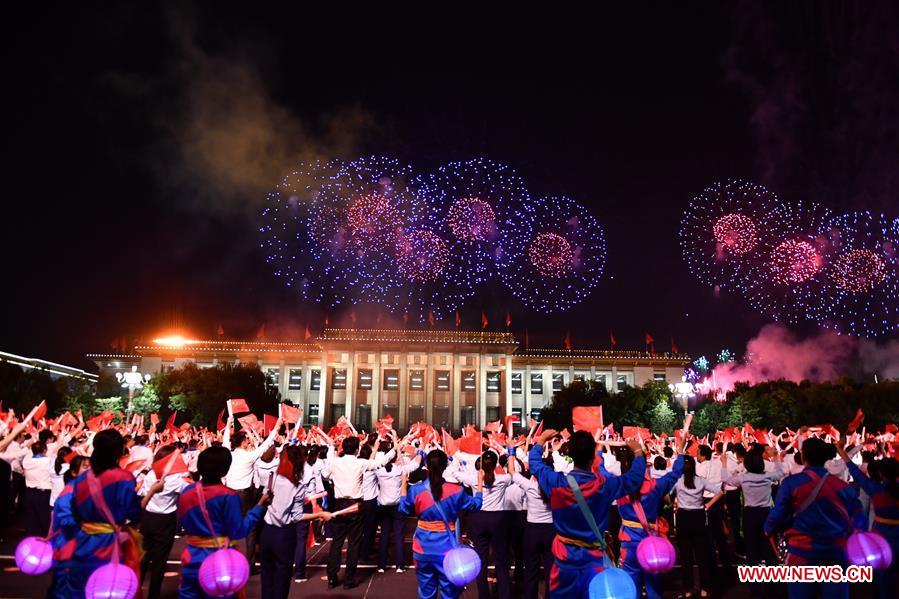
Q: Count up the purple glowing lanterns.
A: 5